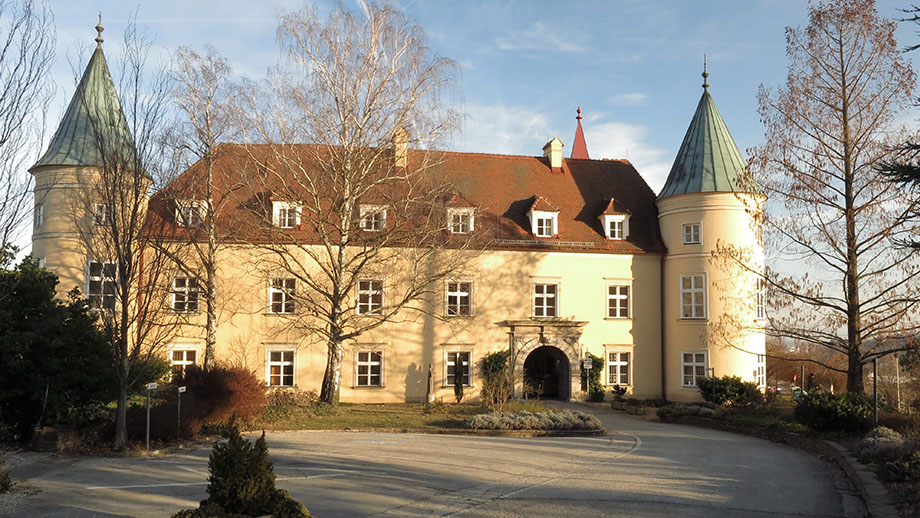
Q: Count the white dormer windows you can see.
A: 6